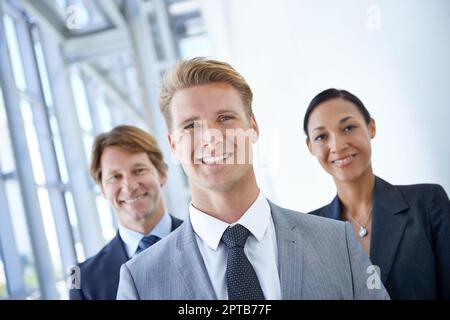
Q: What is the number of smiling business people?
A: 3